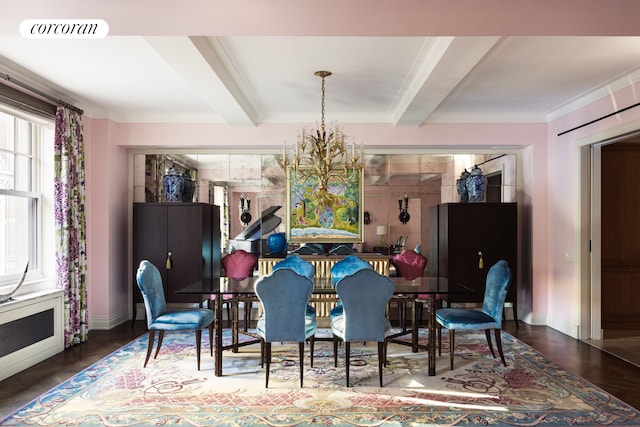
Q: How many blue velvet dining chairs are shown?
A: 6